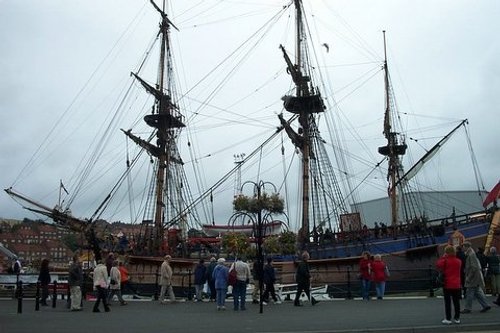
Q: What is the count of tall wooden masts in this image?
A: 3